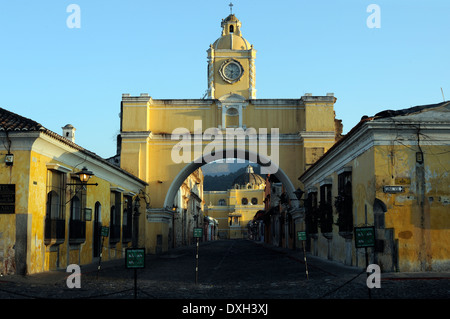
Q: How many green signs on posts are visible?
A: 5